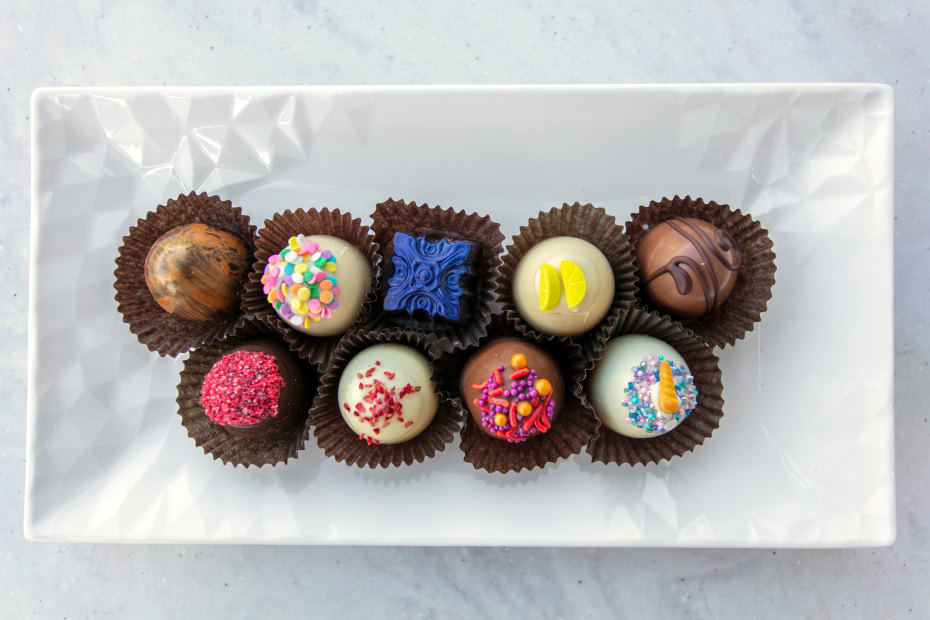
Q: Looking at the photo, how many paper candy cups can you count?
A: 9